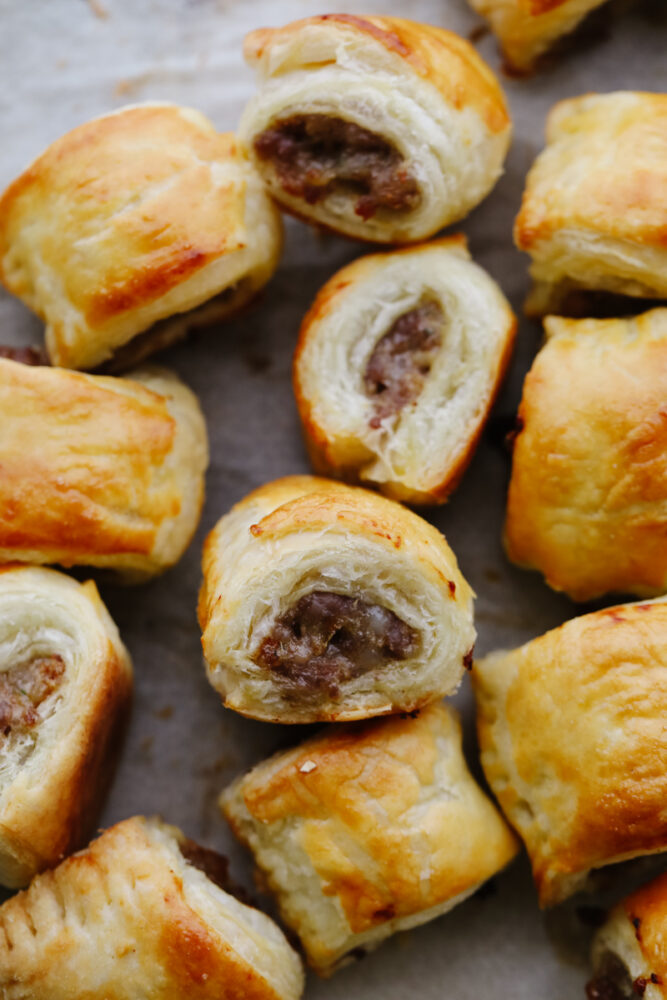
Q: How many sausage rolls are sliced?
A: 4